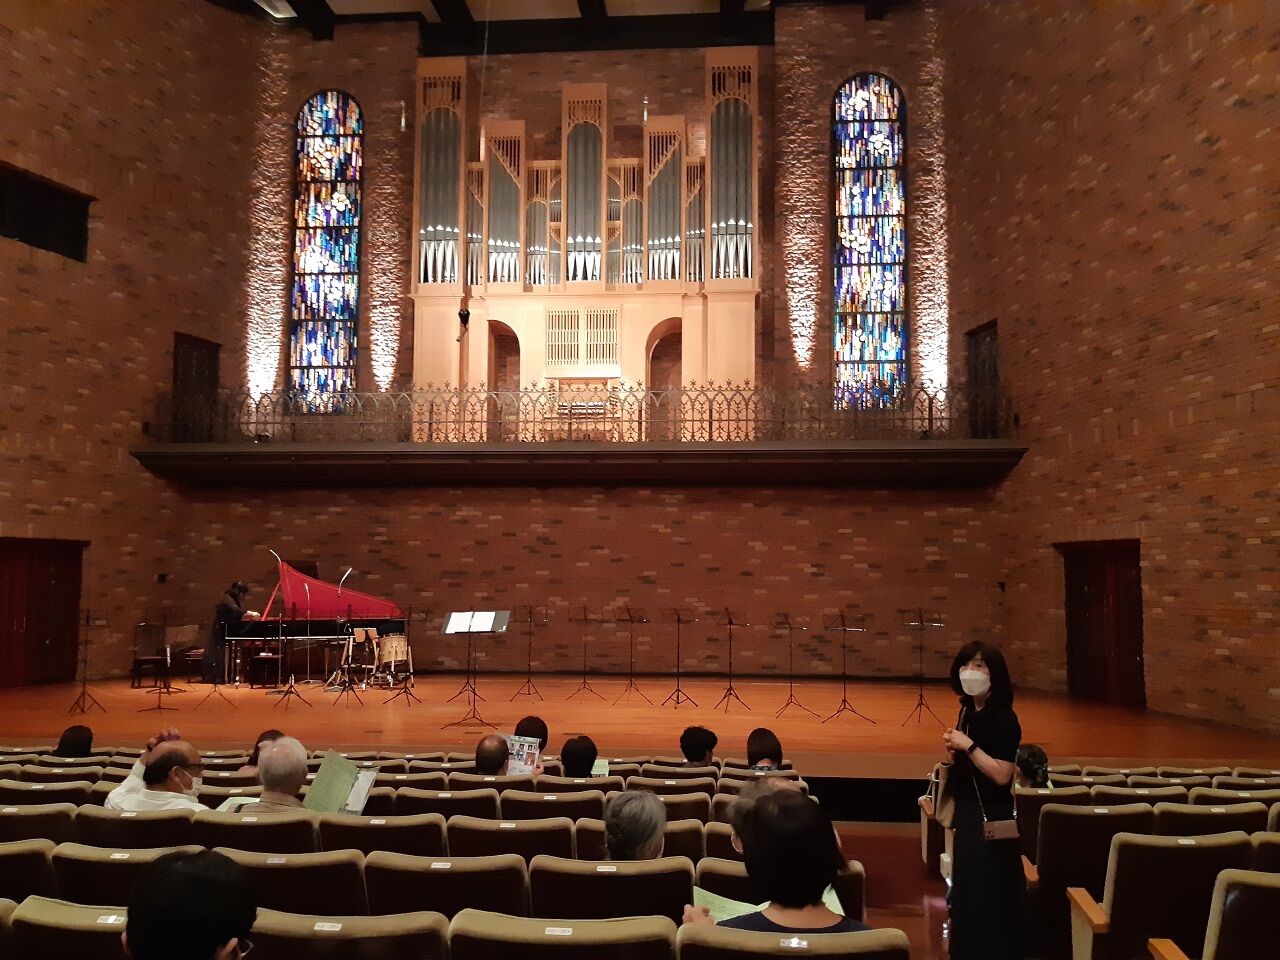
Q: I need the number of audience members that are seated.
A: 14